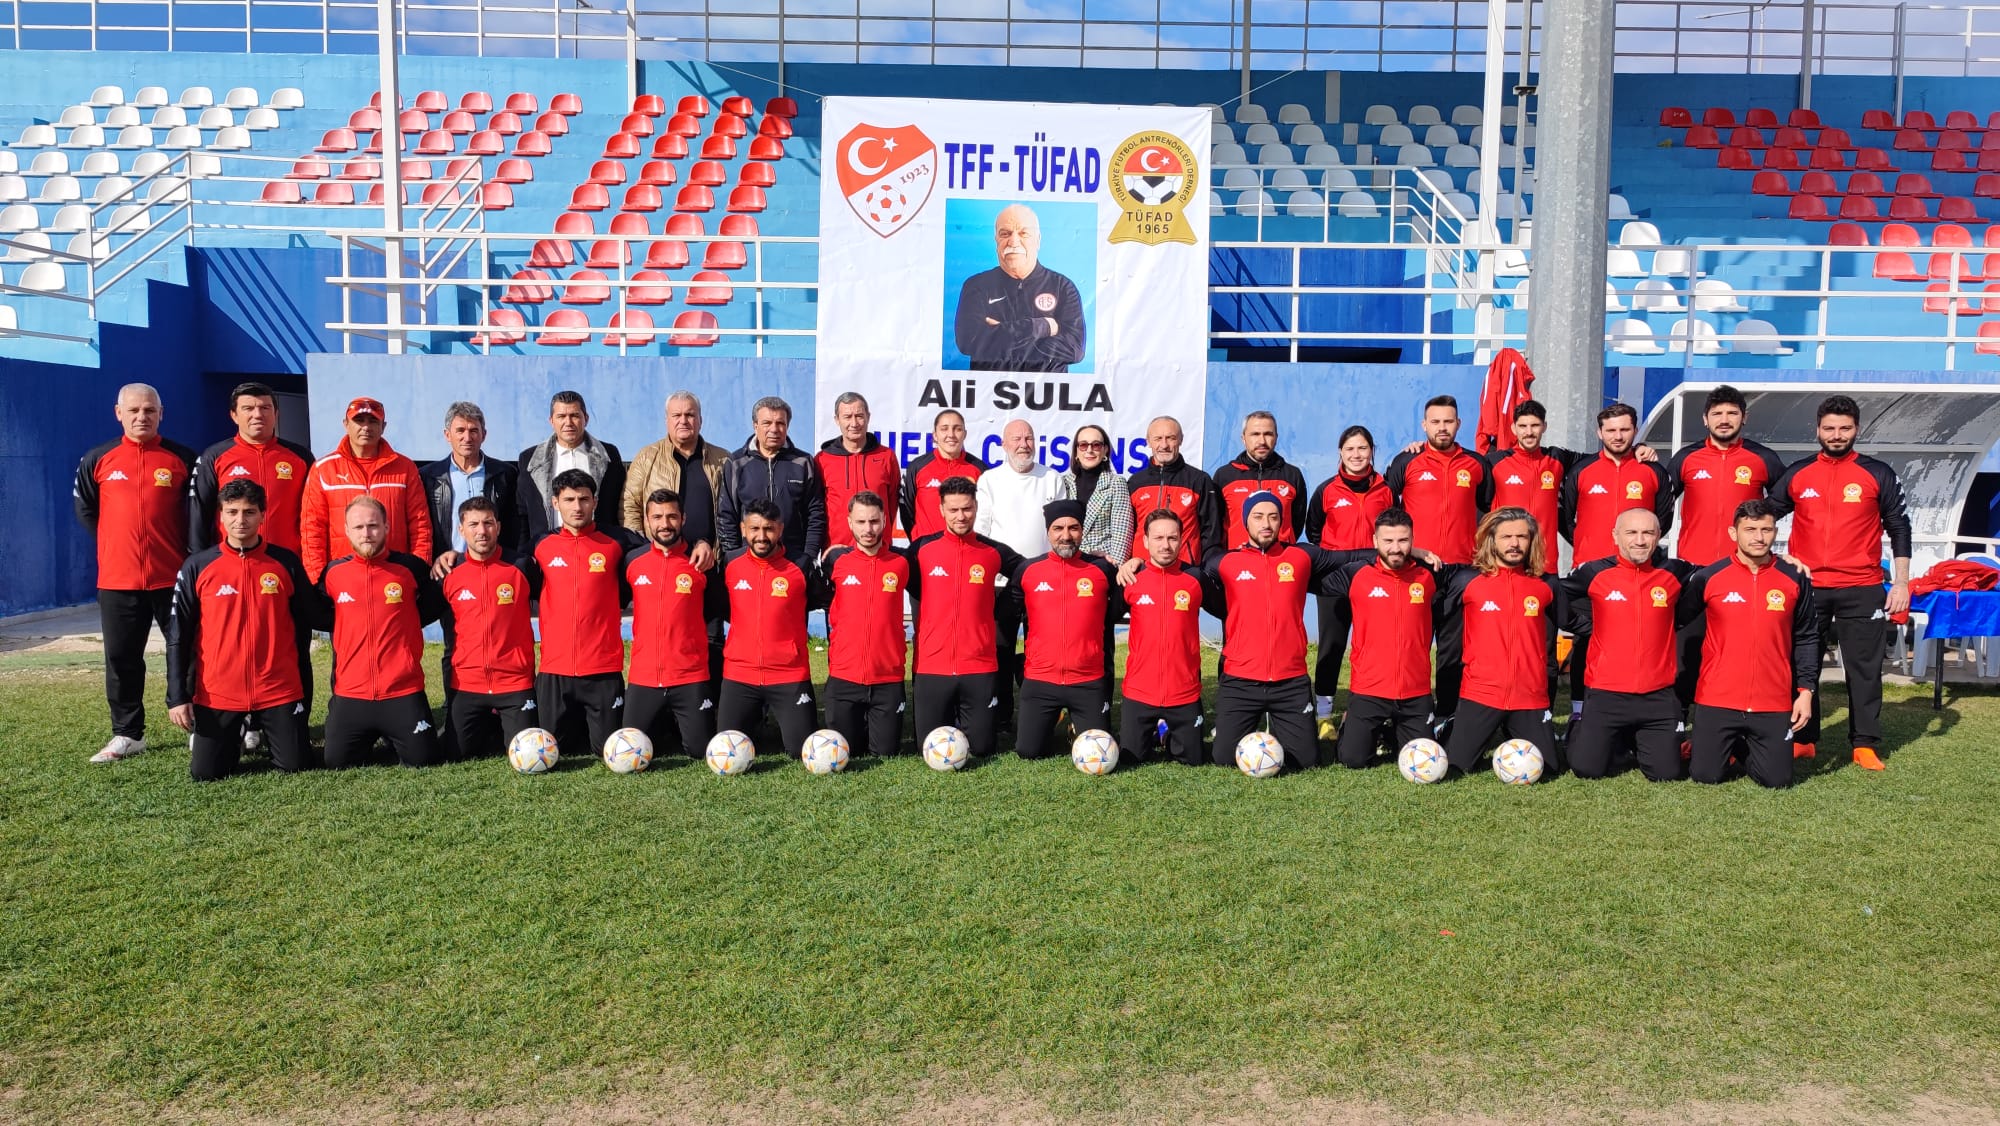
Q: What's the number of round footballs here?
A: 9